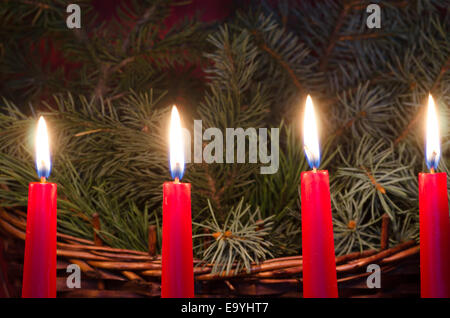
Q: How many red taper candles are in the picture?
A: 4